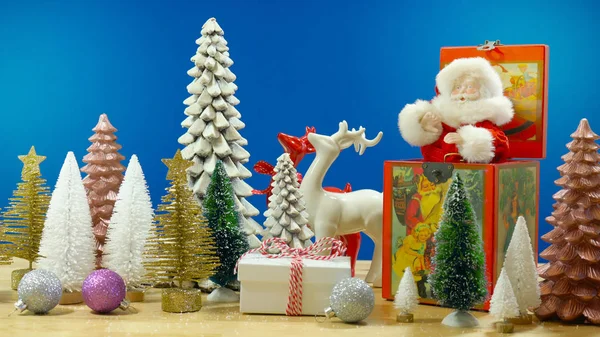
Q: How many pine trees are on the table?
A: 13